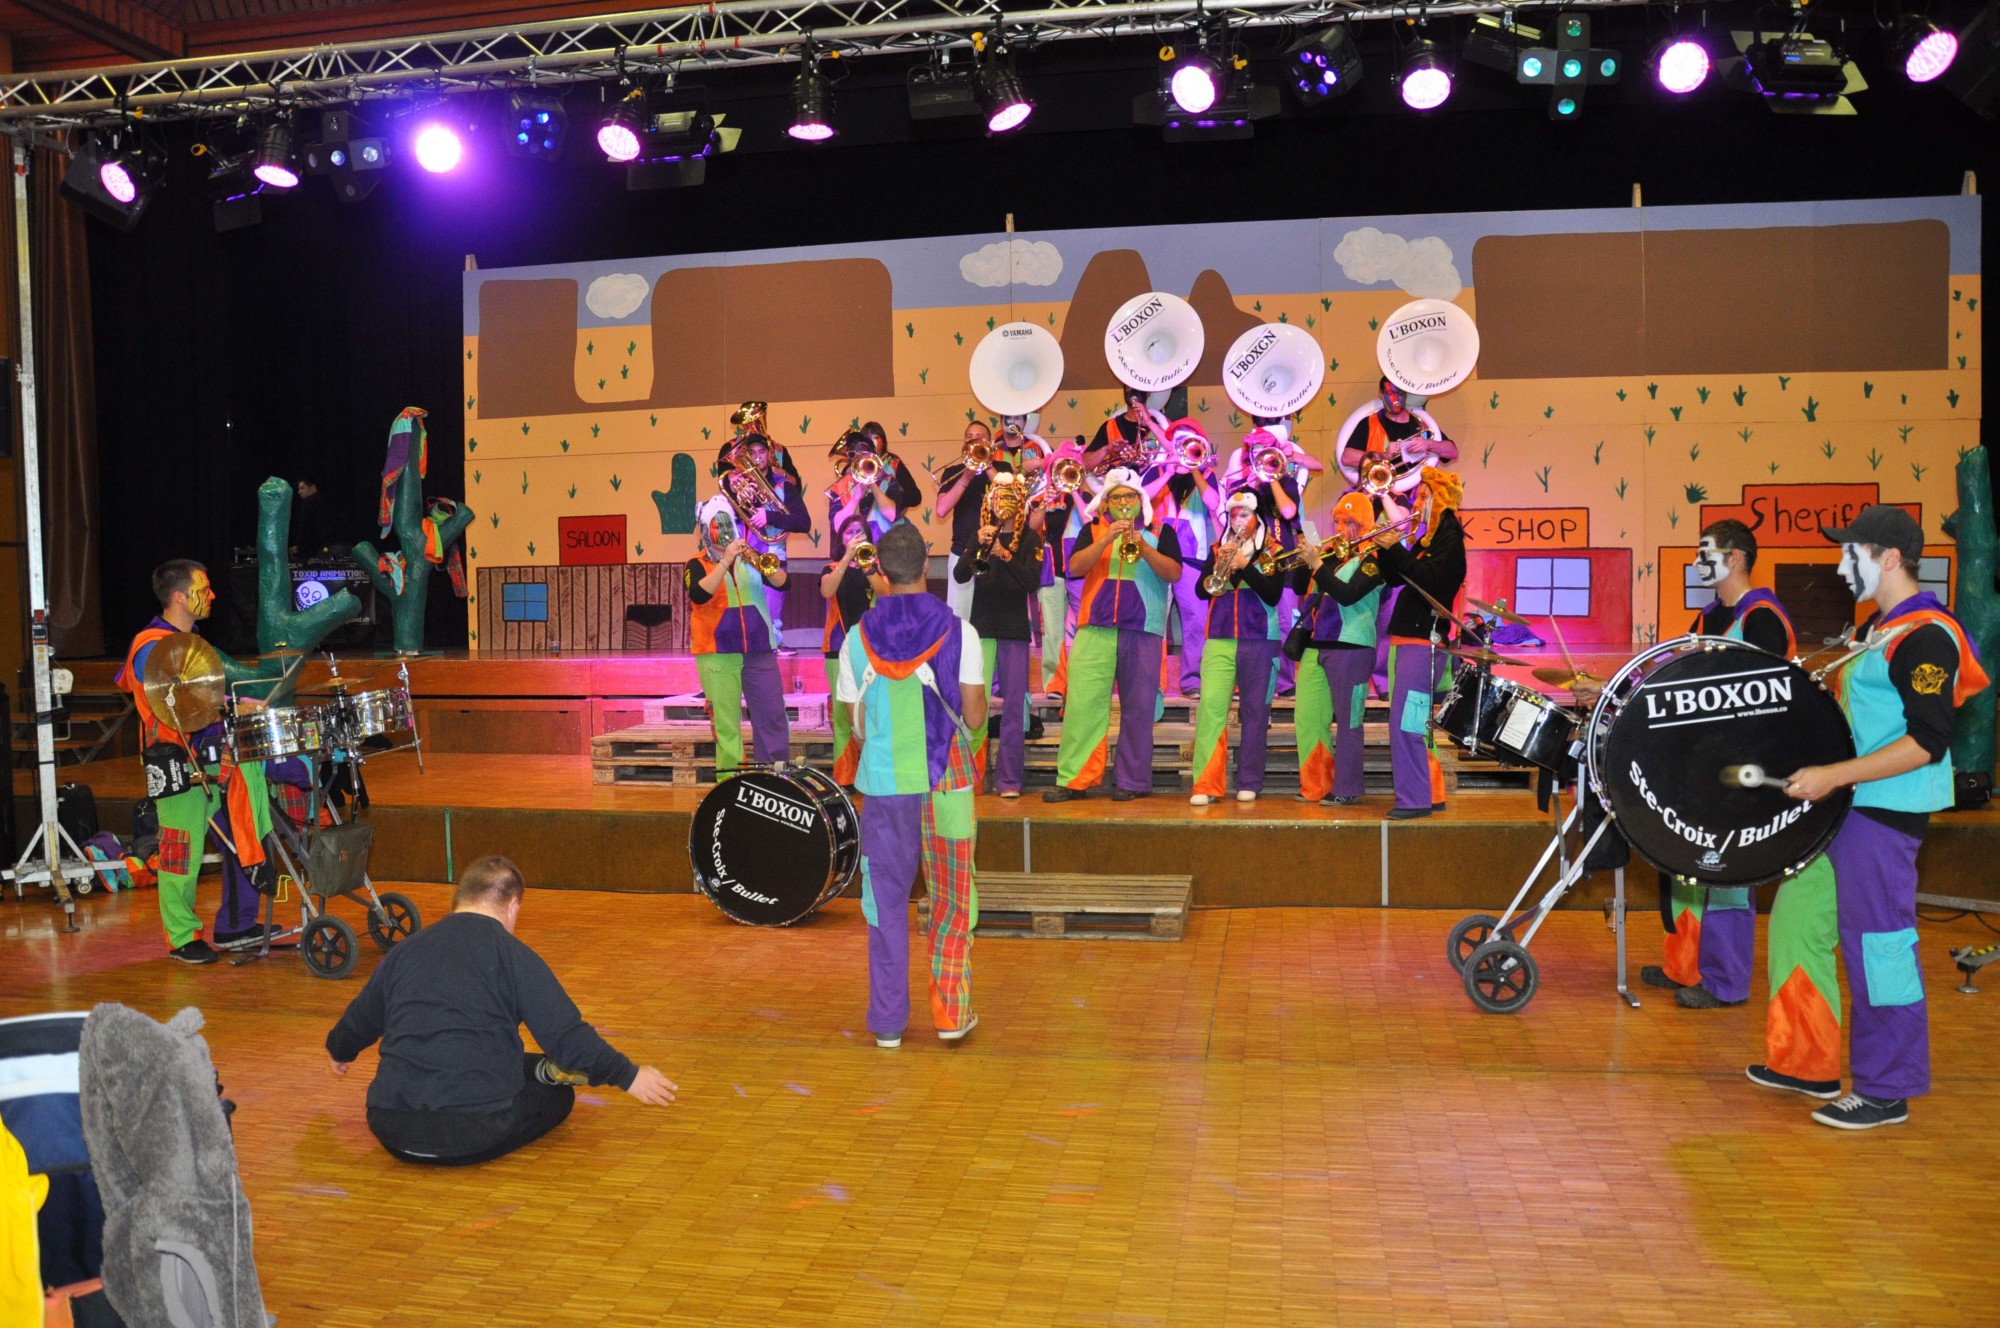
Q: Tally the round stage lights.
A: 10